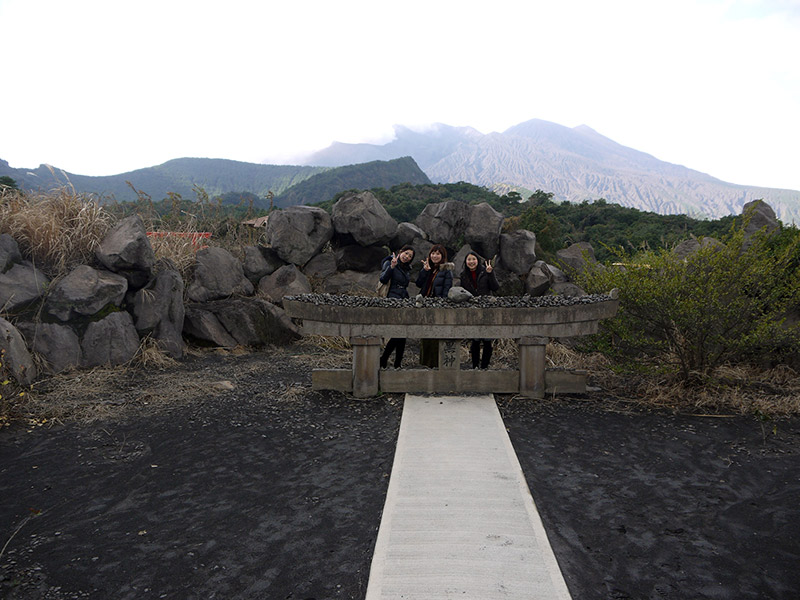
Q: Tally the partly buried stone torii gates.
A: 1